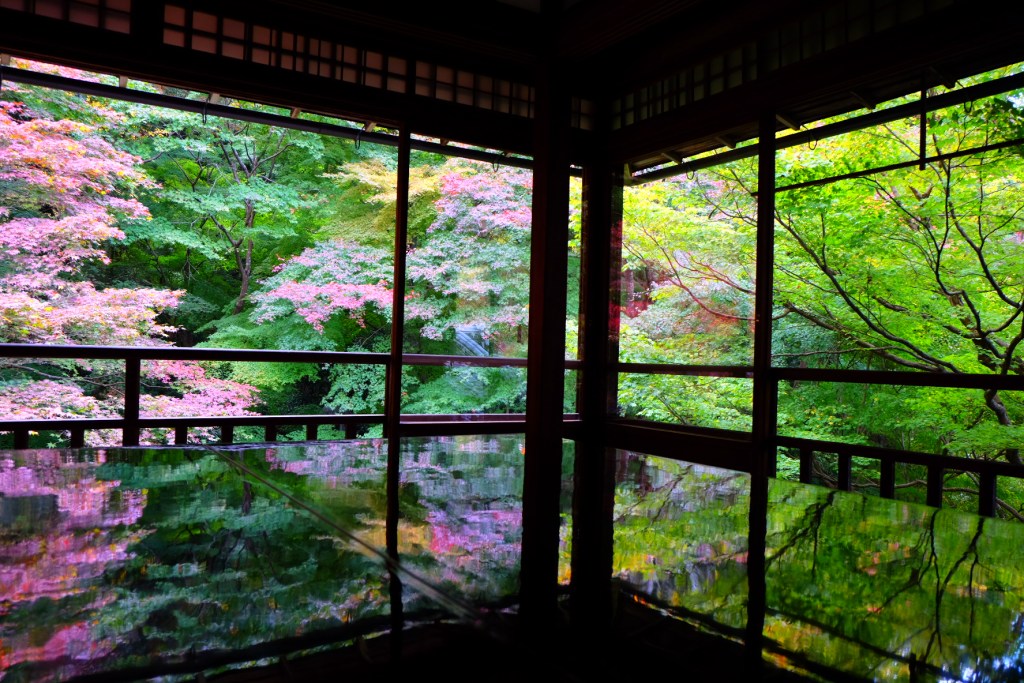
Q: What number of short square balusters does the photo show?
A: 12